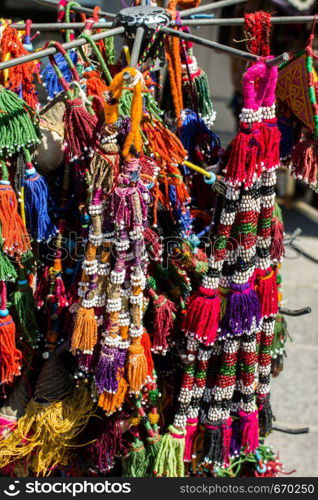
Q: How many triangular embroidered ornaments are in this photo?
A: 1